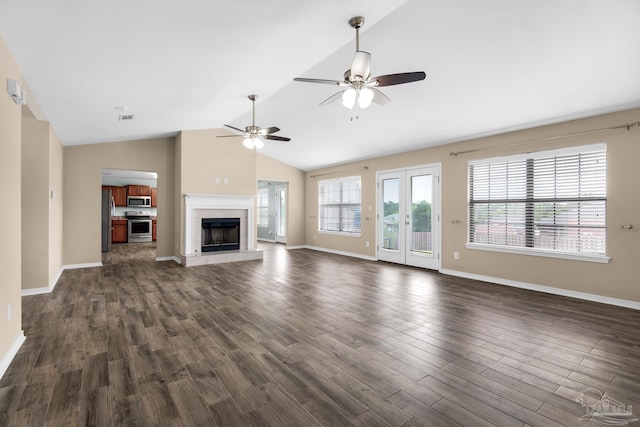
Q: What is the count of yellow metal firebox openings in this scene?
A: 0